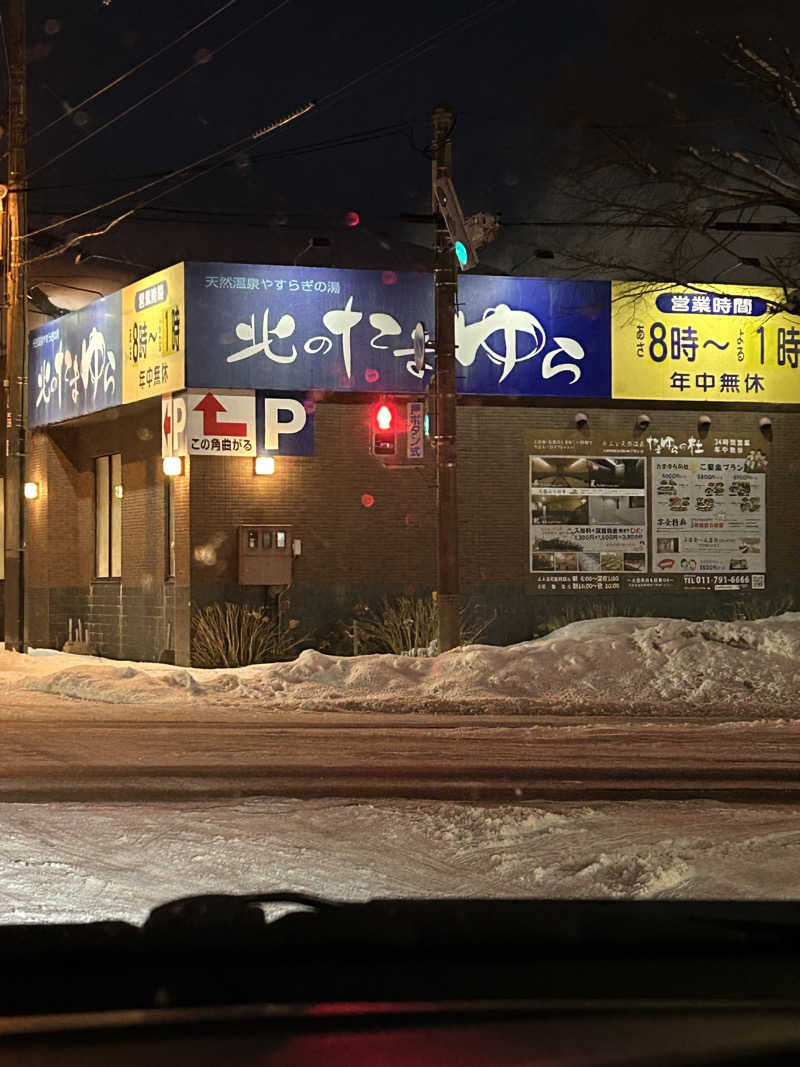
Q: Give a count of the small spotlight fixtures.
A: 4